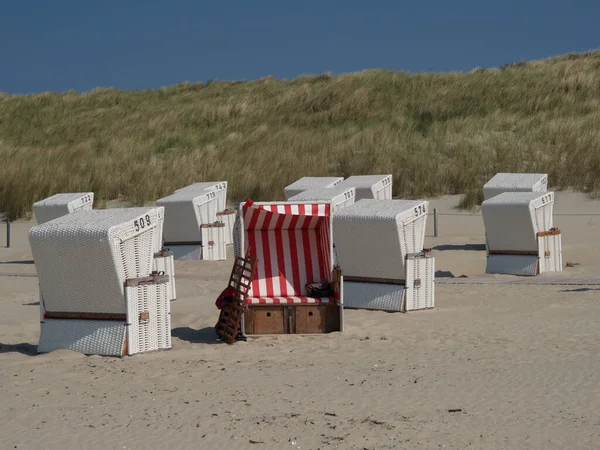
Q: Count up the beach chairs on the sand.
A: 12